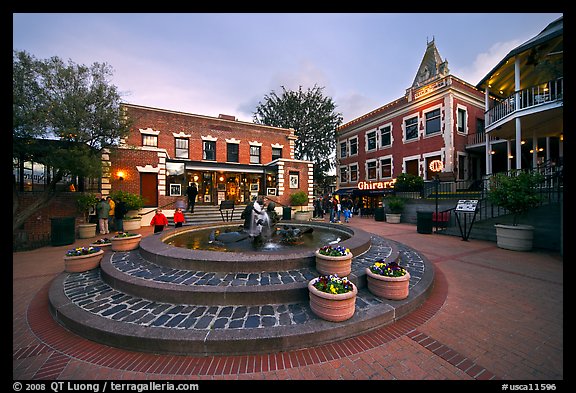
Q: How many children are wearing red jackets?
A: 2